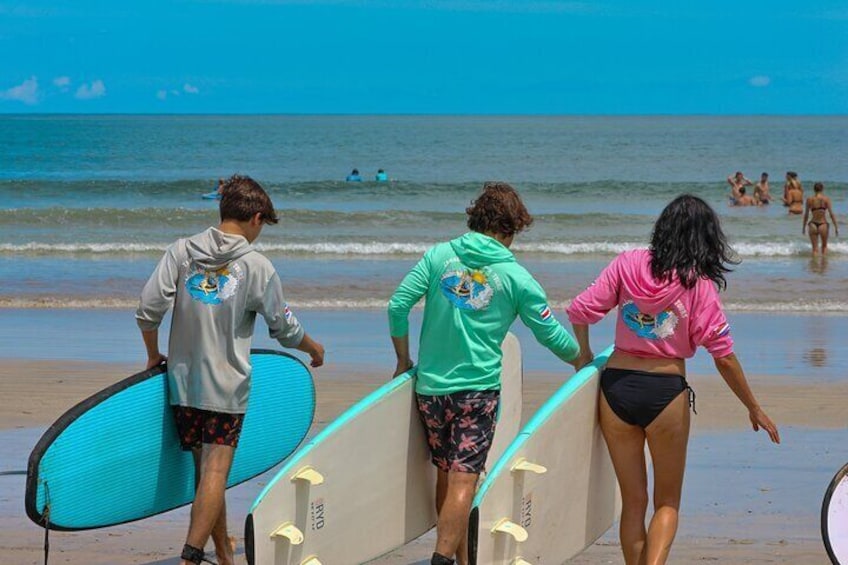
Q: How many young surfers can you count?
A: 3